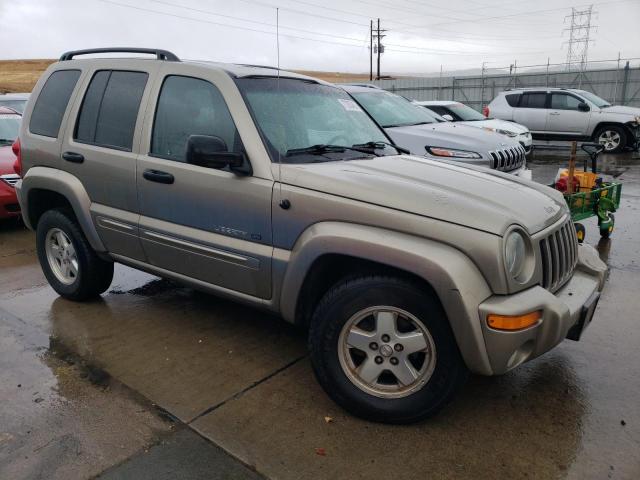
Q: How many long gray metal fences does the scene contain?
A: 1